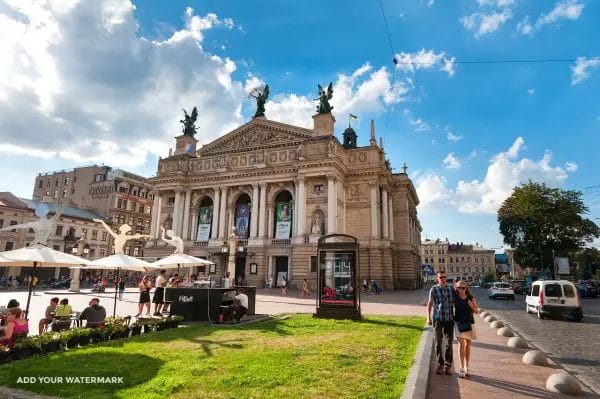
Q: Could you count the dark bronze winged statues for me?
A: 3